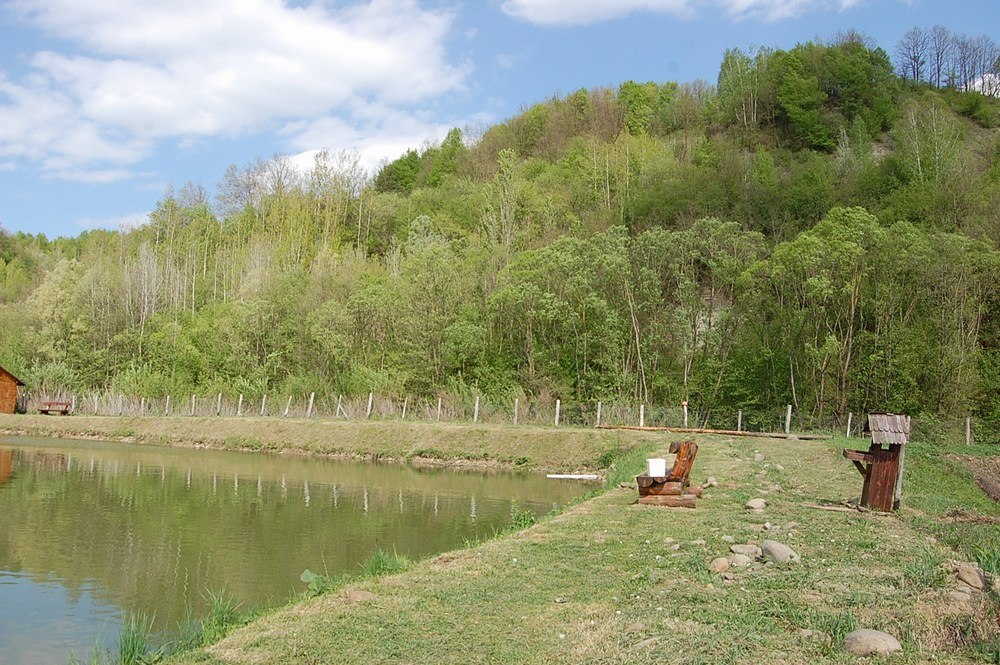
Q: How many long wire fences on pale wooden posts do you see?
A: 1